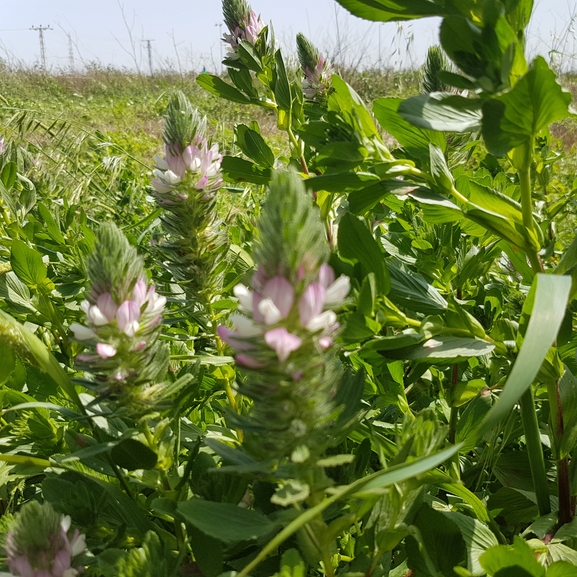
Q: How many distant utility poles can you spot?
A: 3